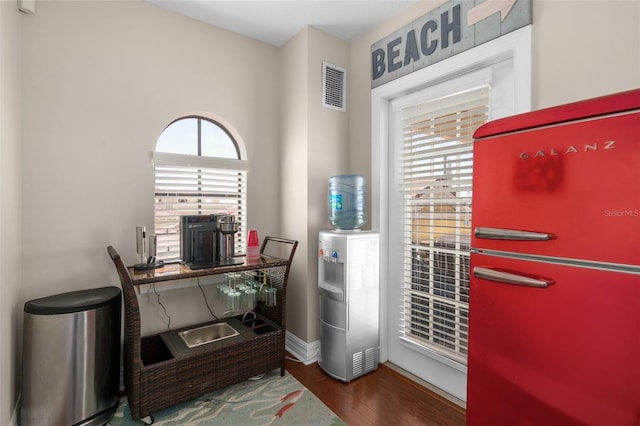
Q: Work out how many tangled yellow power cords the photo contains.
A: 0